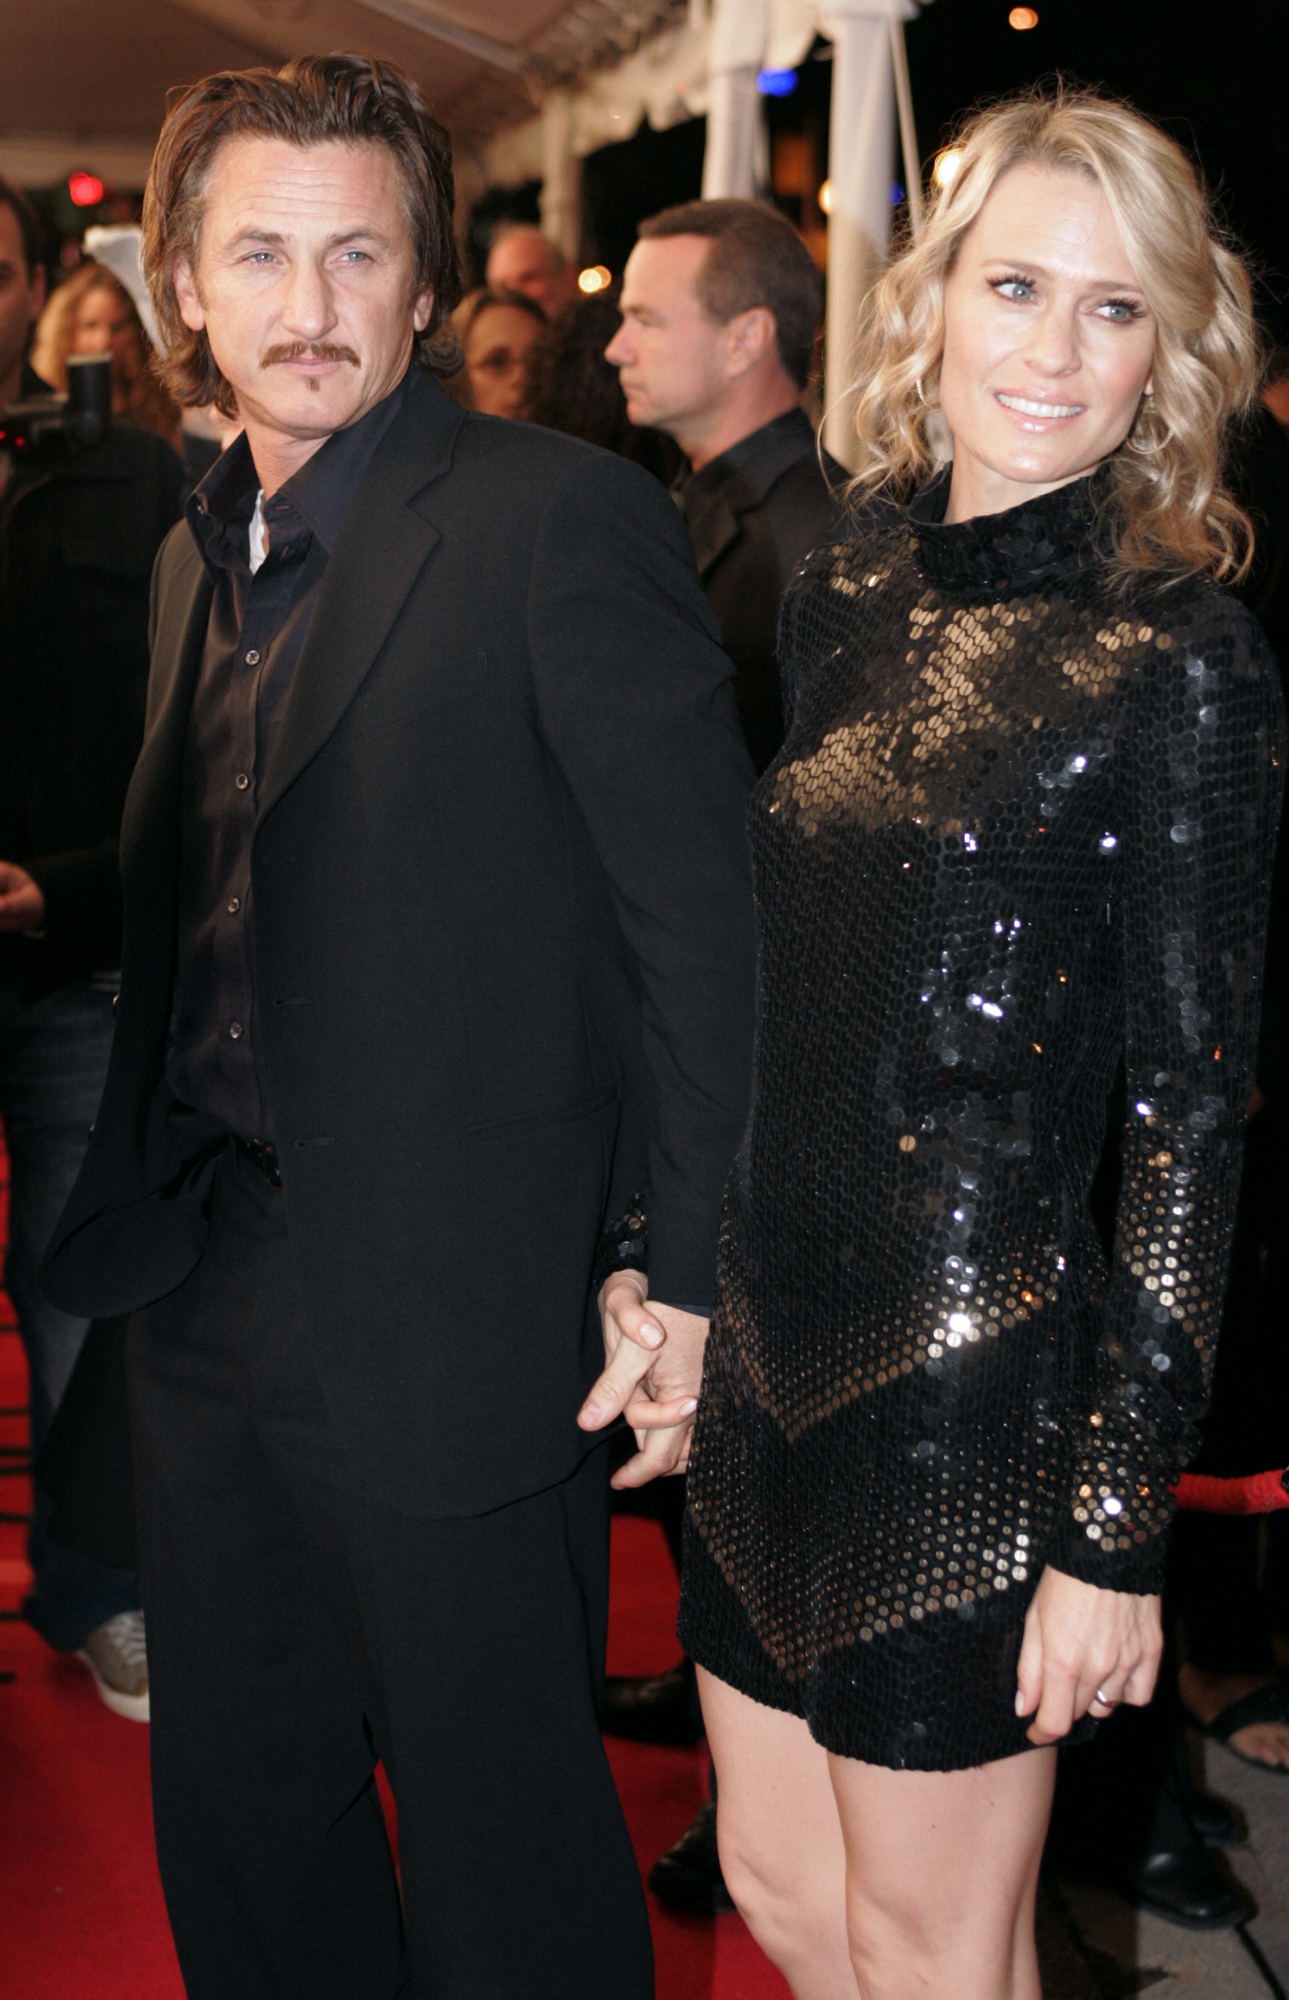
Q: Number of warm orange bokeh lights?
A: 4